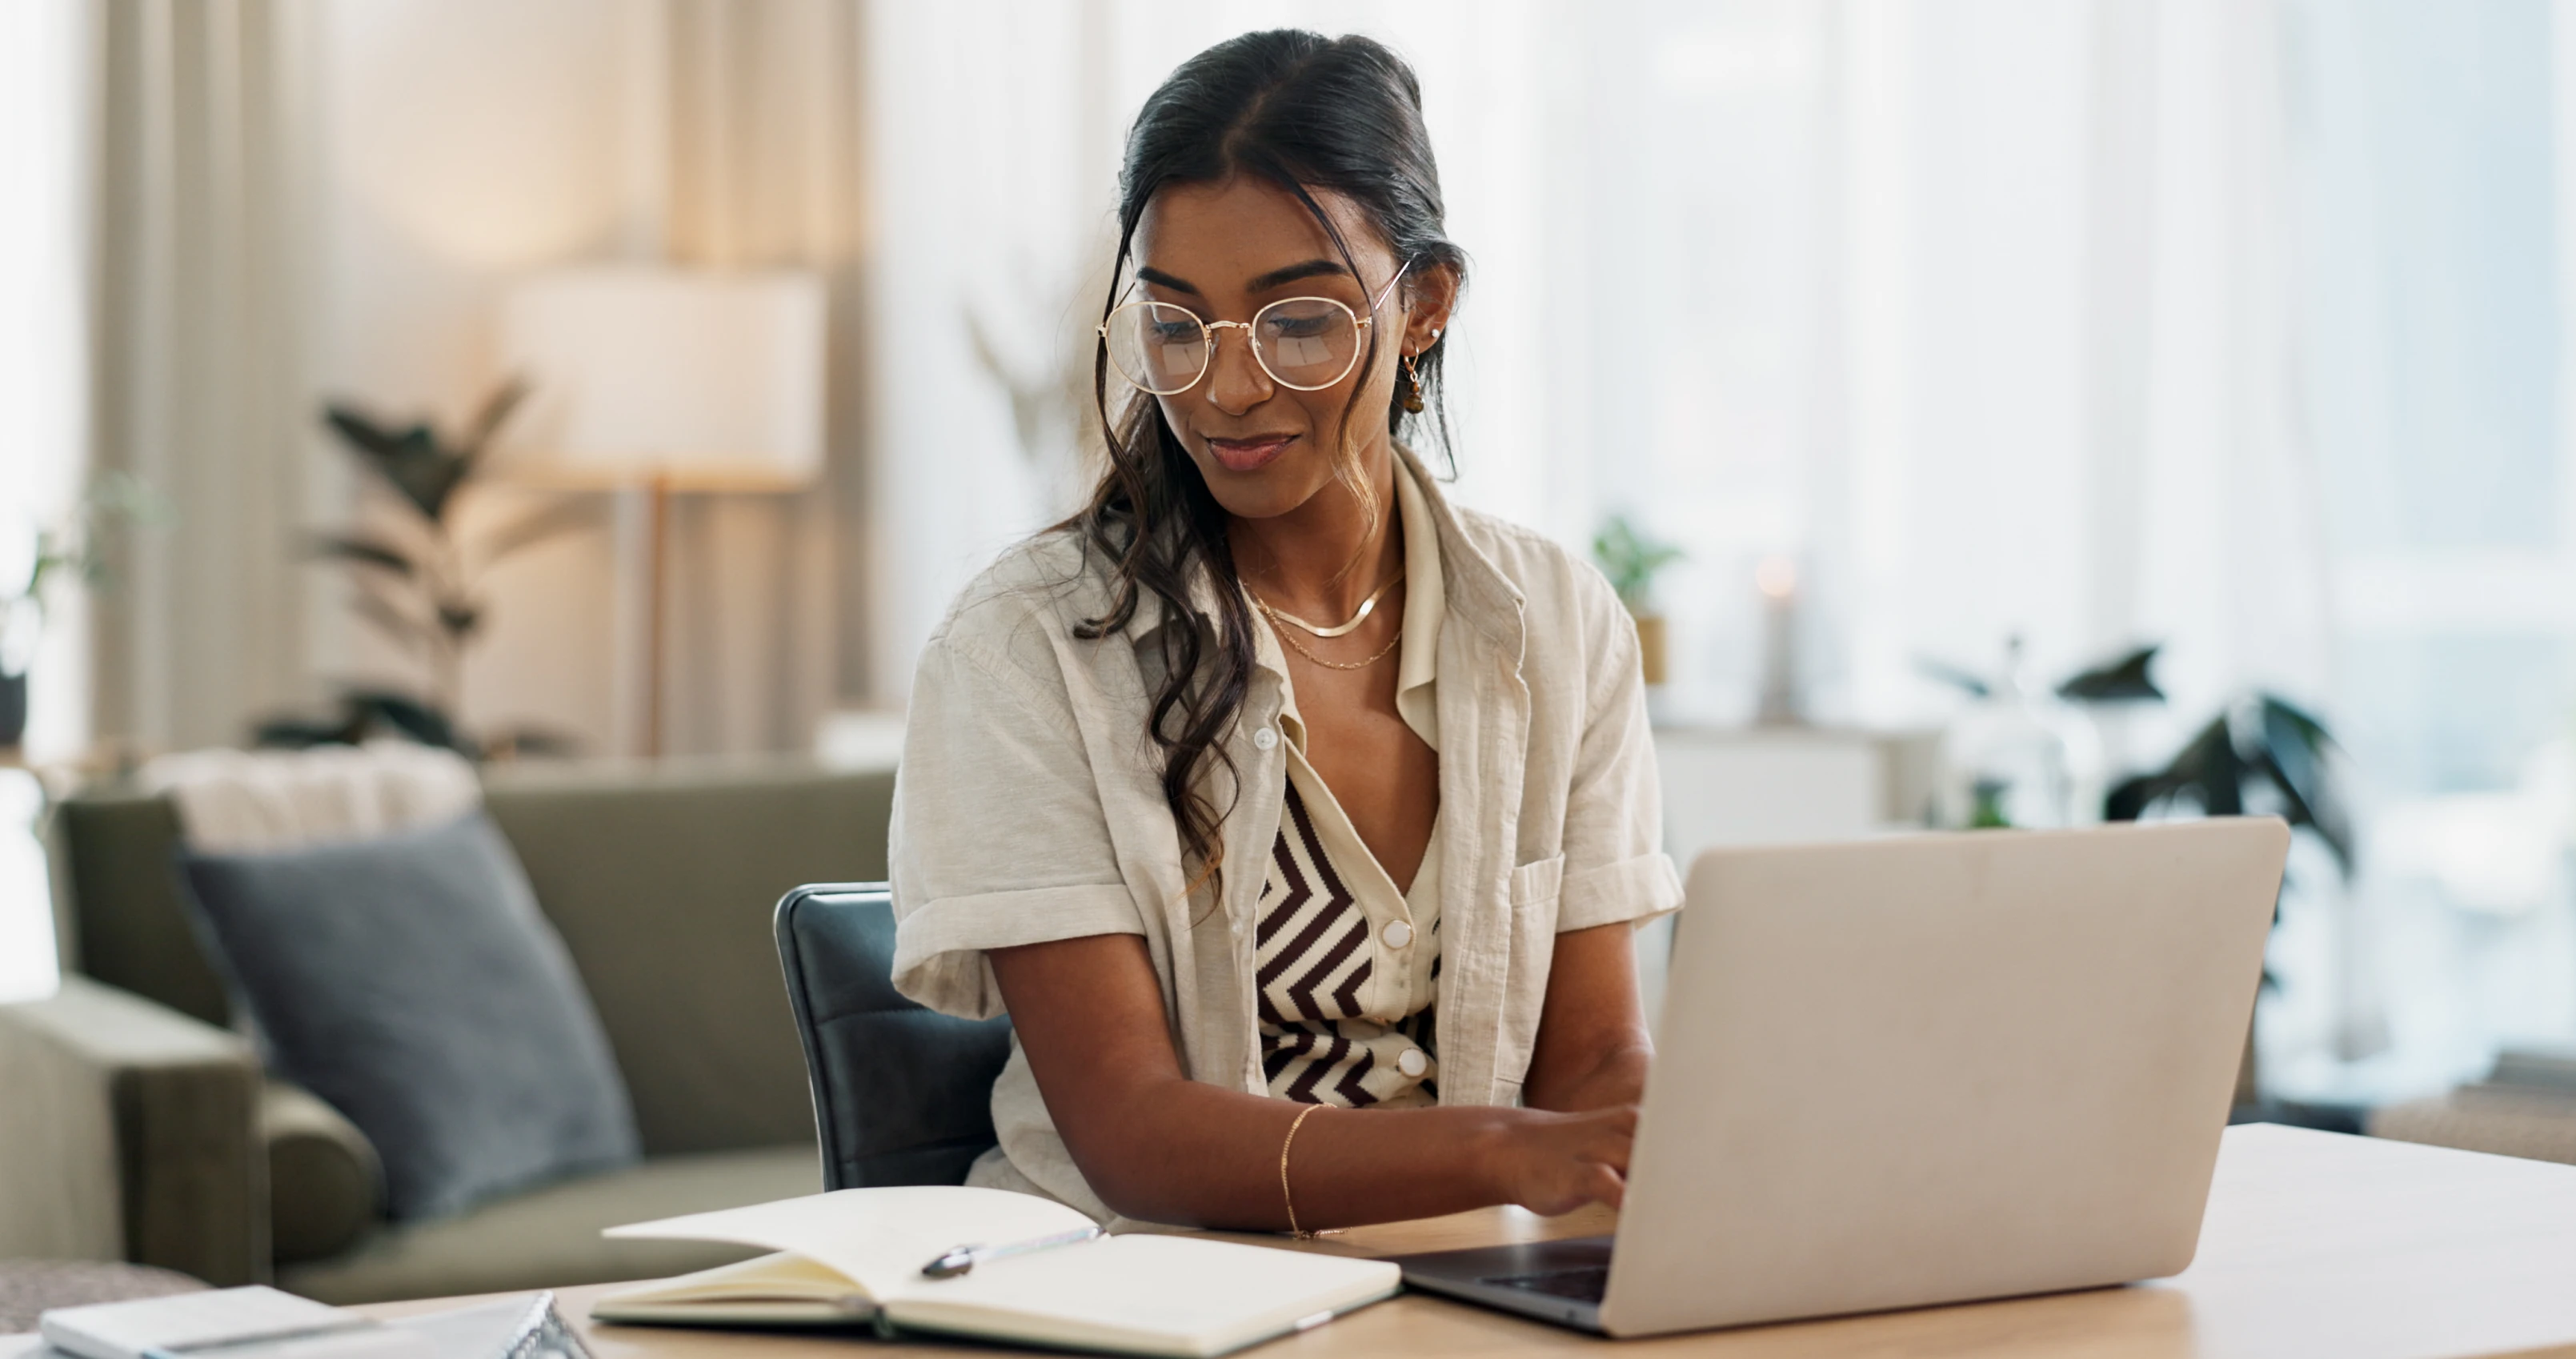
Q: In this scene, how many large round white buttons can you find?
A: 2